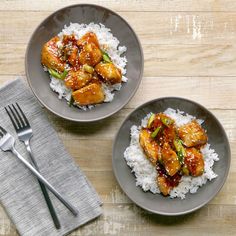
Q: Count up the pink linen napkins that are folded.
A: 0